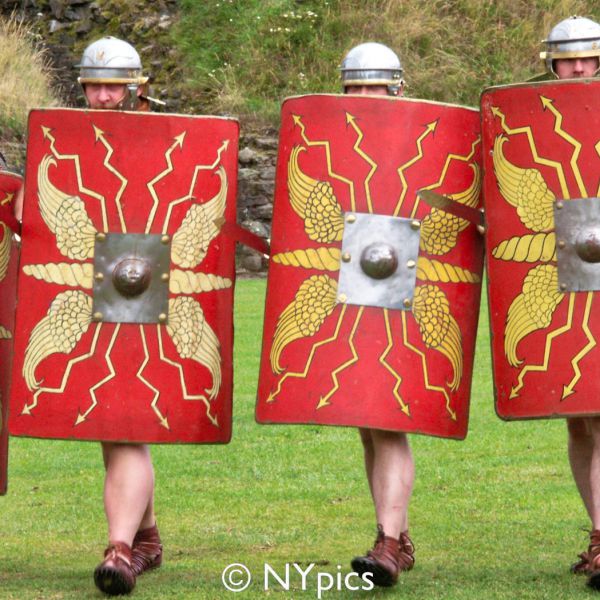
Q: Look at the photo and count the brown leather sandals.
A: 6